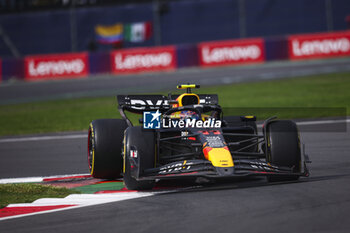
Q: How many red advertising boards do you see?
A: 4